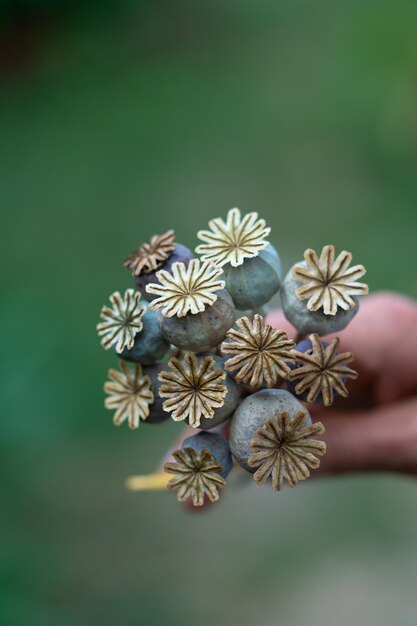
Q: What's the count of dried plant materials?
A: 11